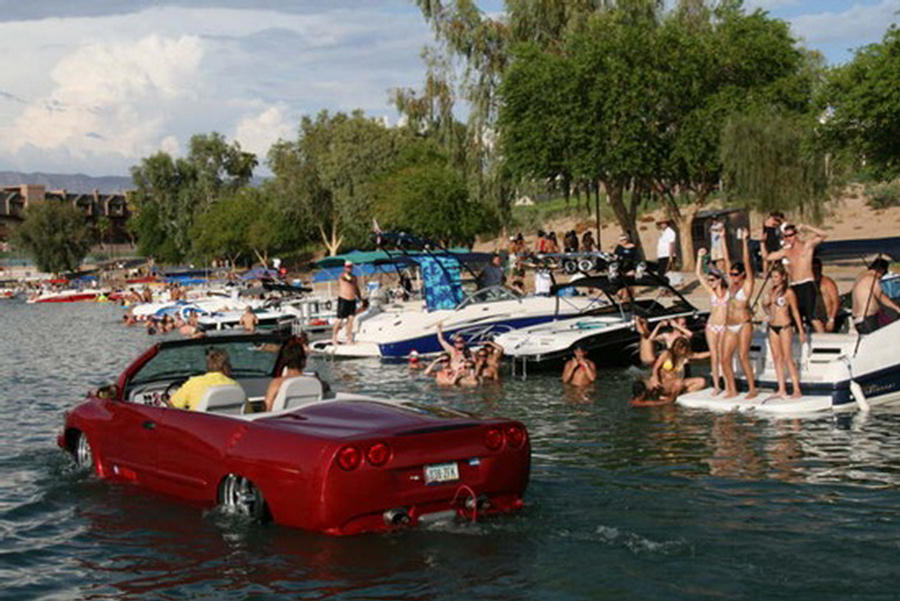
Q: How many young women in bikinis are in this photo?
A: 4